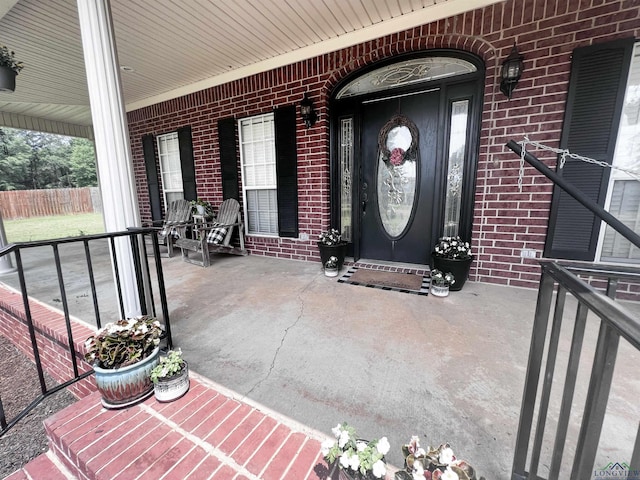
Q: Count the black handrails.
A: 2